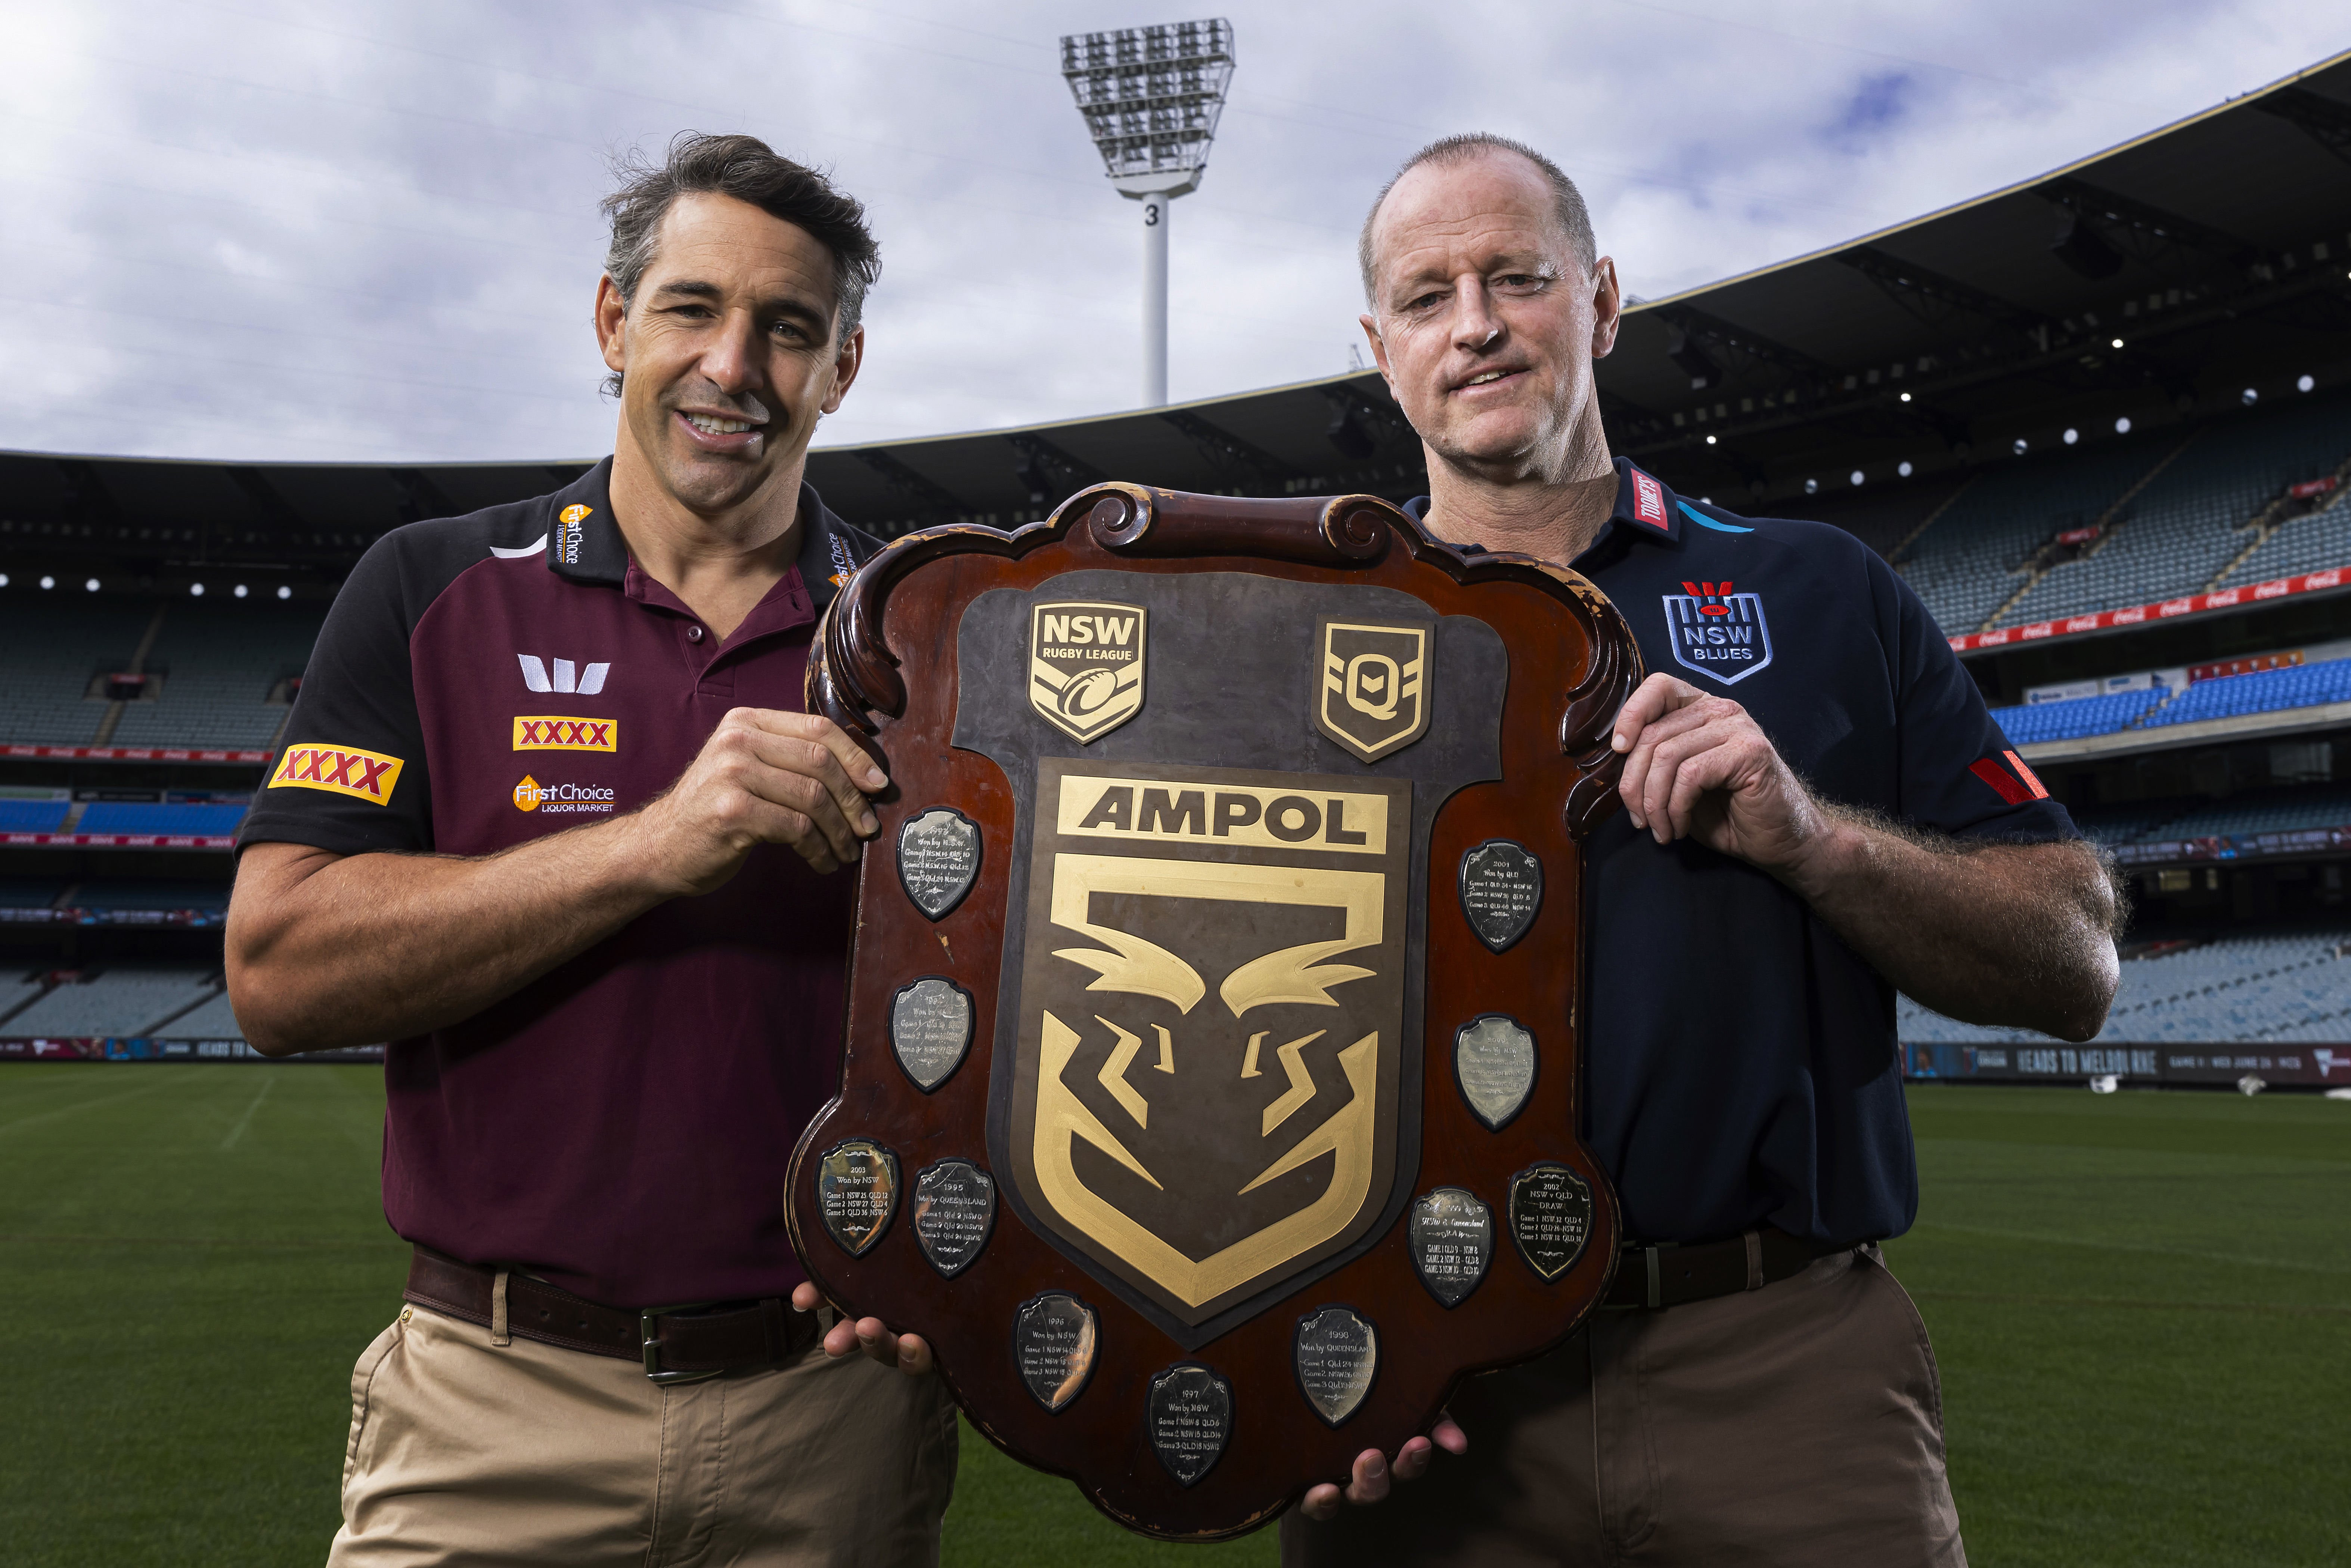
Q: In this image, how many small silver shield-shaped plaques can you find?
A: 11